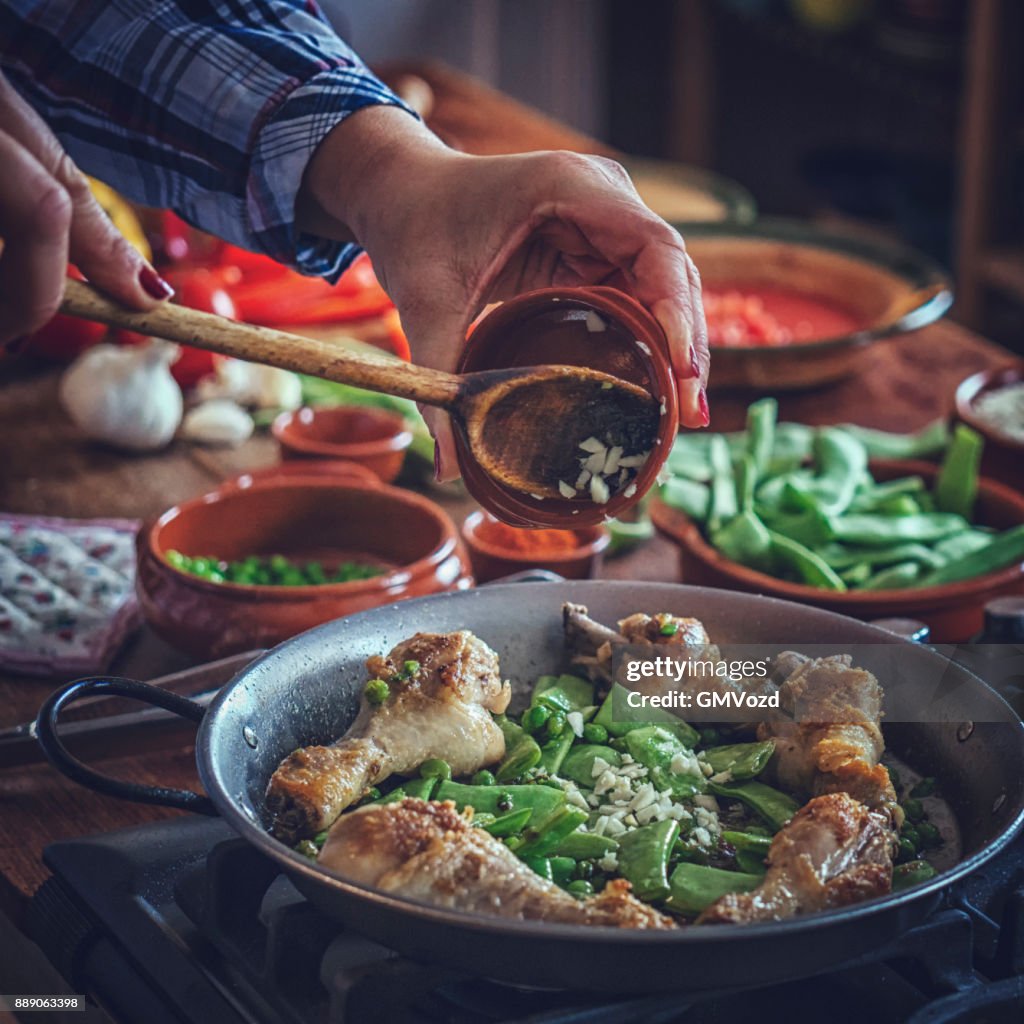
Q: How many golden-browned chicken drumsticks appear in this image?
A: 5